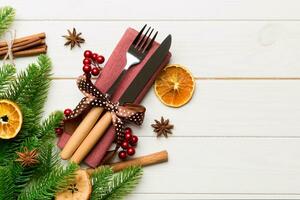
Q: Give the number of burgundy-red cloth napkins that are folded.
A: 1